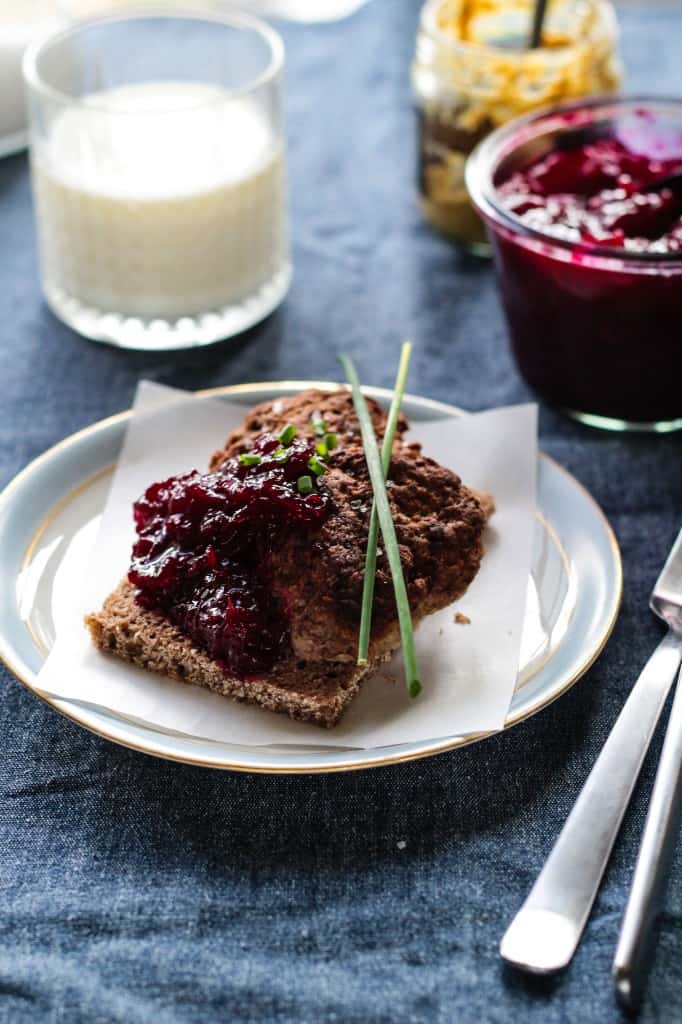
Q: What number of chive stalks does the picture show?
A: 2